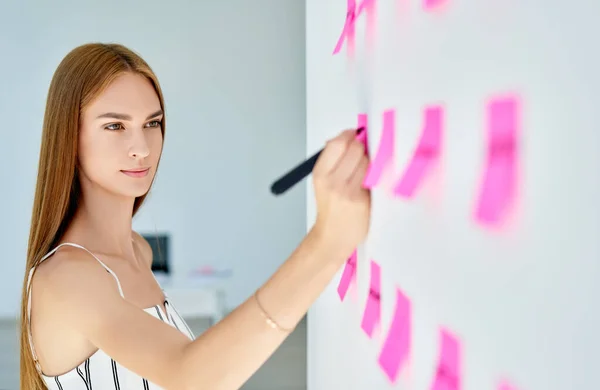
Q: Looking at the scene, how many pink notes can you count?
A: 12